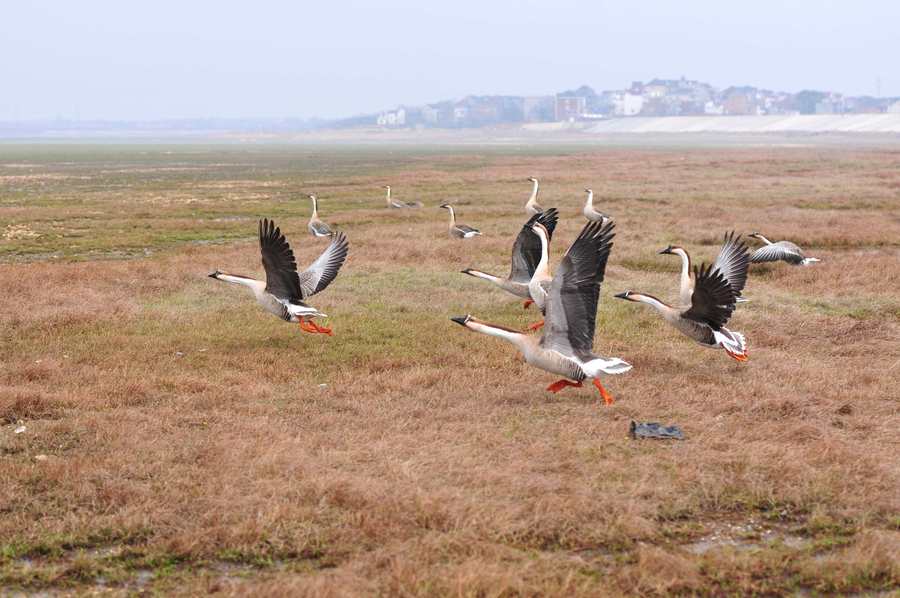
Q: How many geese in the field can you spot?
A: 12